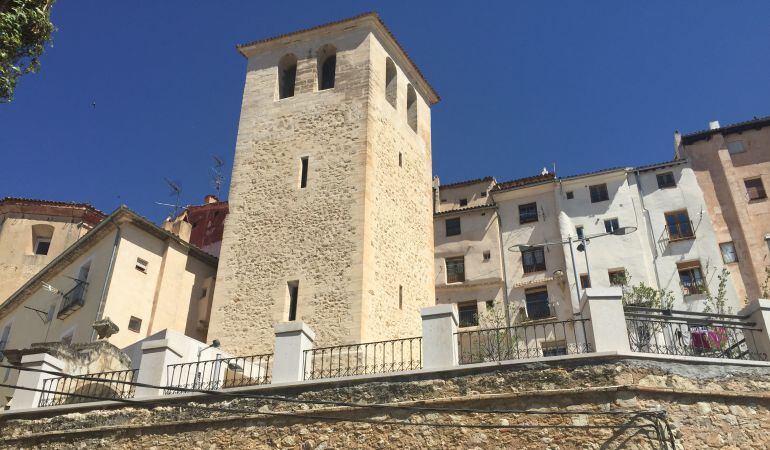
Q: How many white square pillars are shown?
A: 6